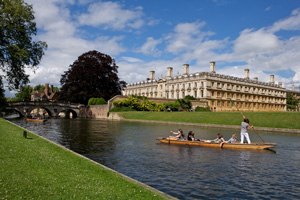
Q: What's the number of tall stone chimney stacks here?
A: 6